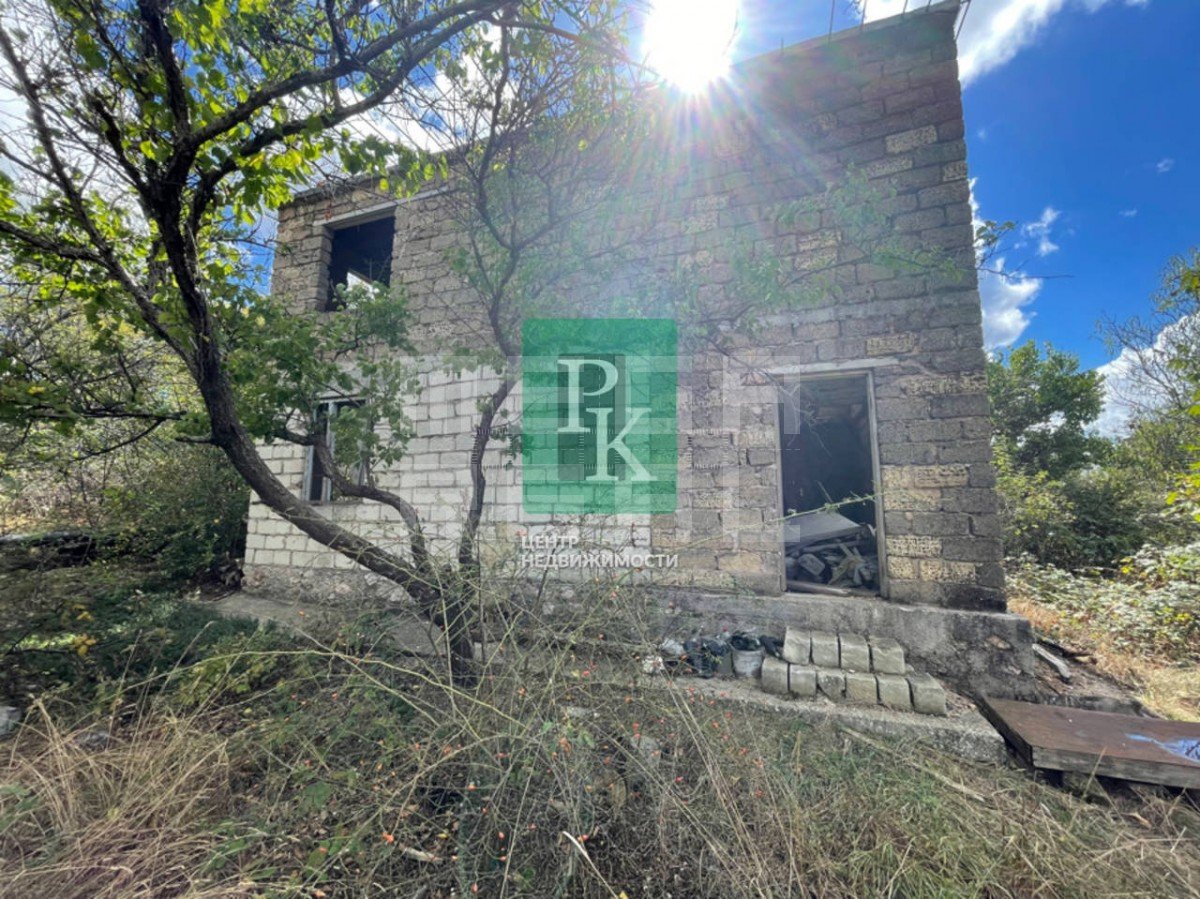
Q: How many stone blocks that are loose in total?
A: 10